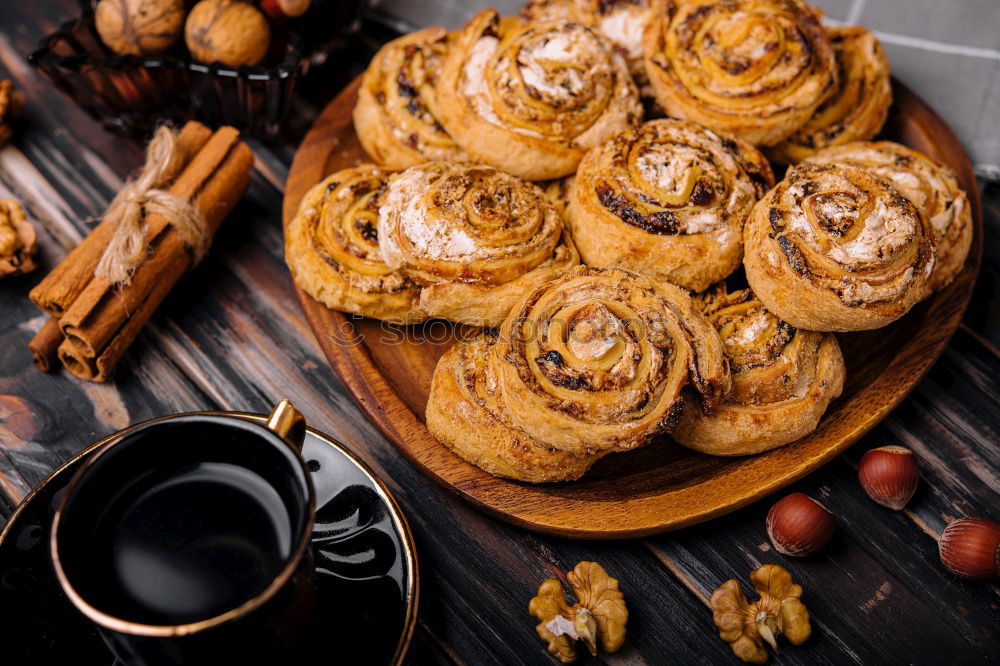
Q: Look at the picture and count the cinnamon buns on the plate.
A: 13